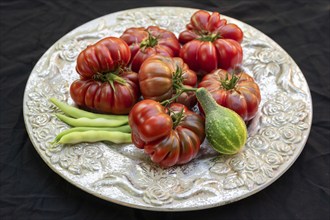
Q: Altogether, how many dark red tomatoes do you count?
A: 6